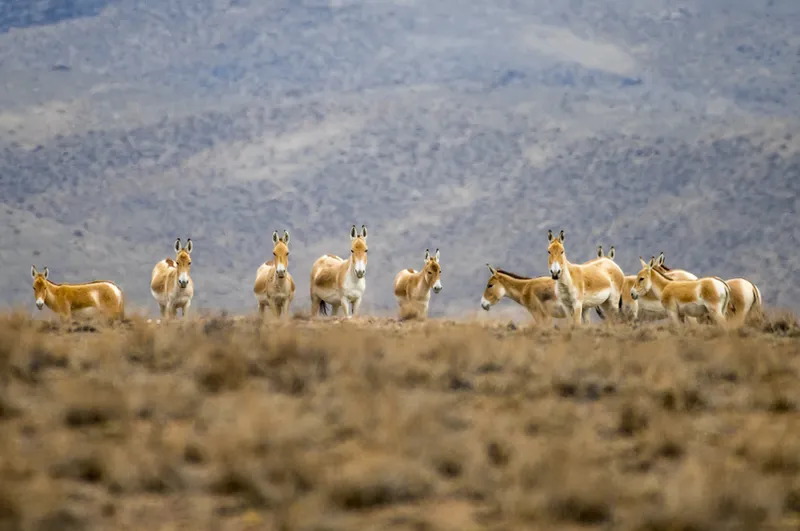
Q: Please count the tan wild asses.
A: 11